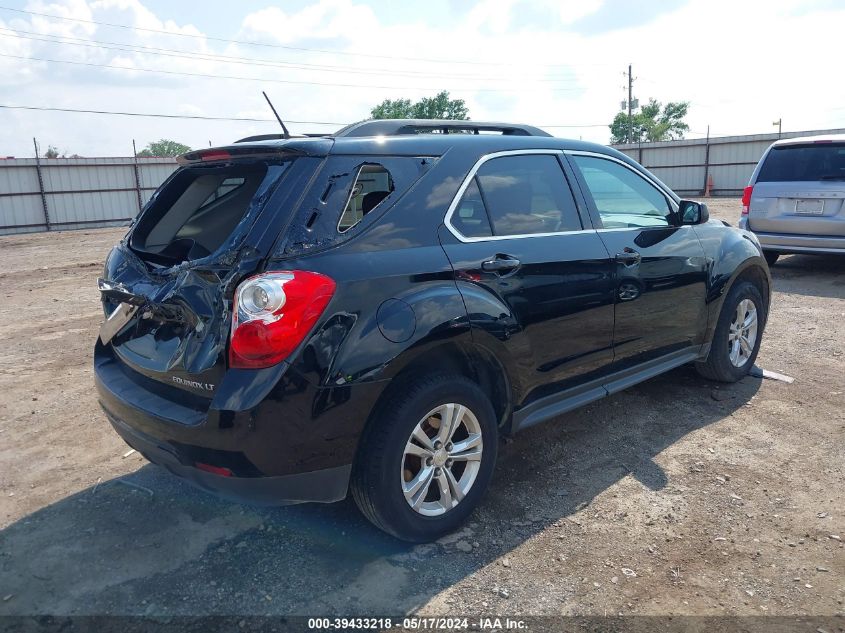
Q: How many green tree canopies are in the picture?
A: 3